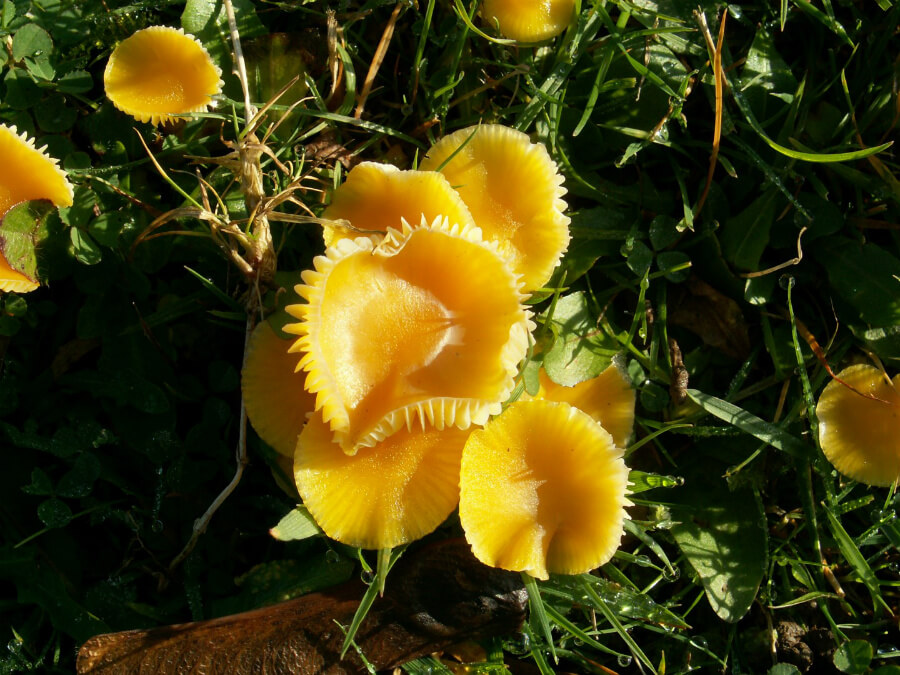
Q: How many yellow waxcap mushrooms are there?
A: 11